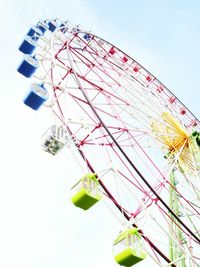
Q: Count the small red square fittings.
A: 8